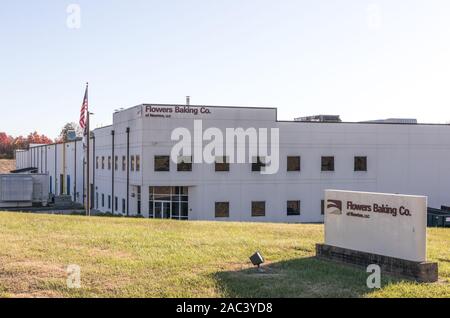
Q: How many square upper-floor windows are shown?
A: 7